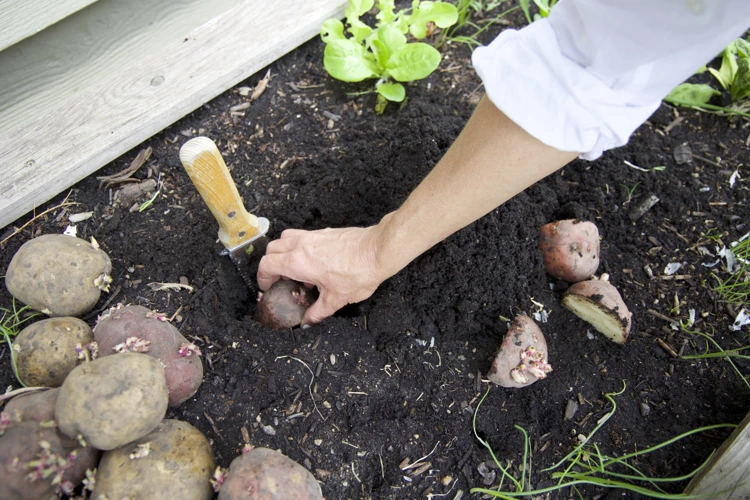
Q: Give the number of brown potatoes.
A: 4